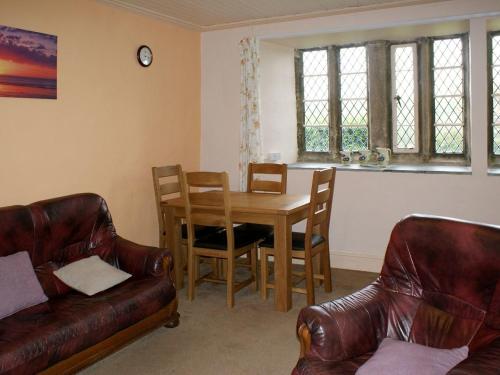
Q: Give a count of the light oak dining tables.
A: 1